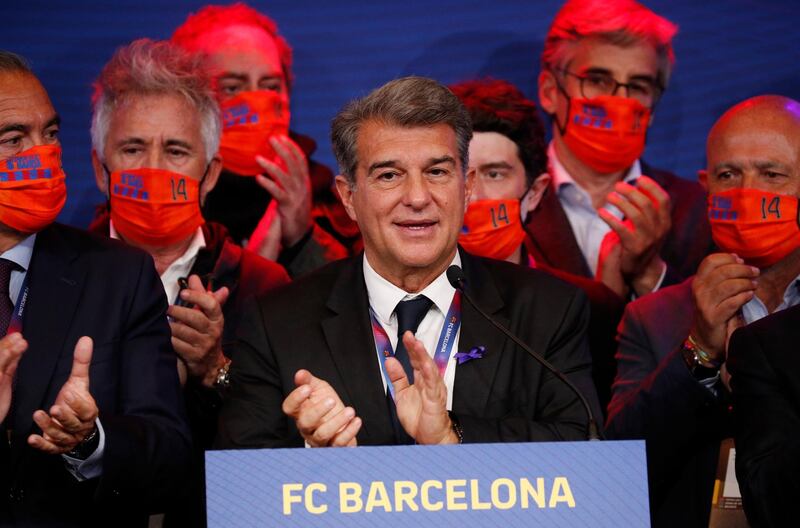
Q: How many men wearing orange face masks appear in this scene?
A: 6